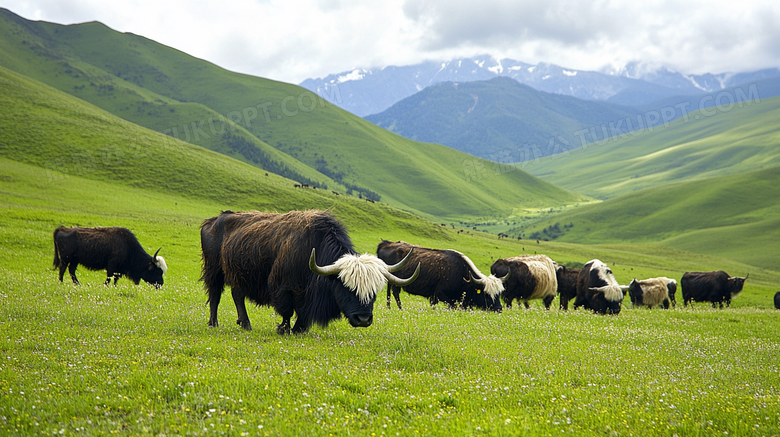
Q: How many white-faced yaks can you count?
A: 4